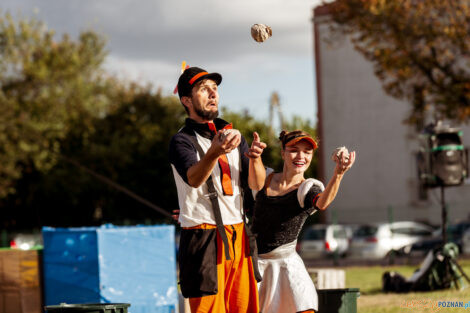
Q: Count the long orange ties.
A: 1